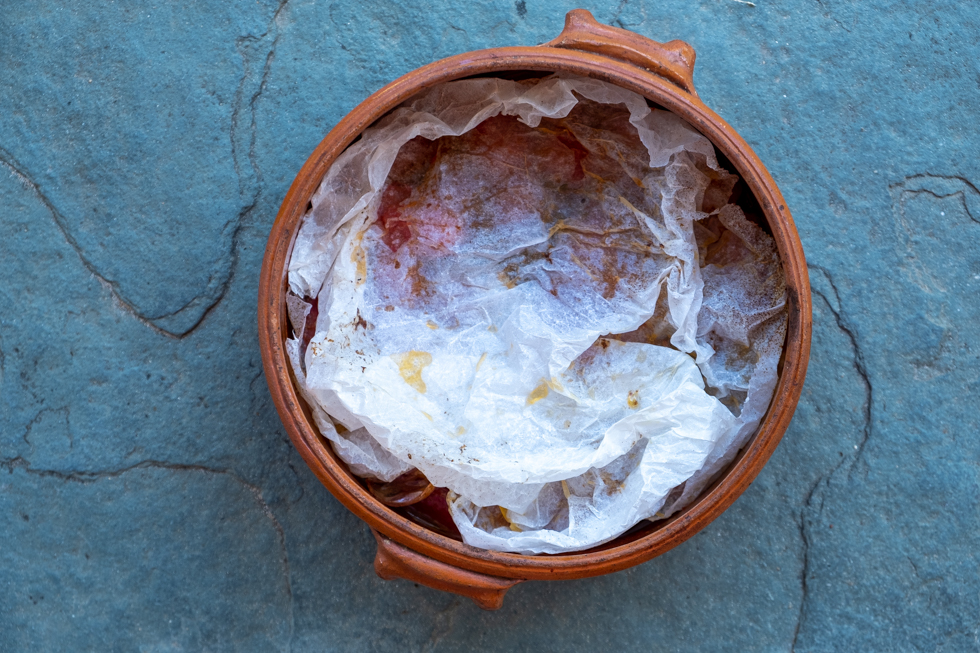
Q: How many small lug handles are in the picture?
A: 2